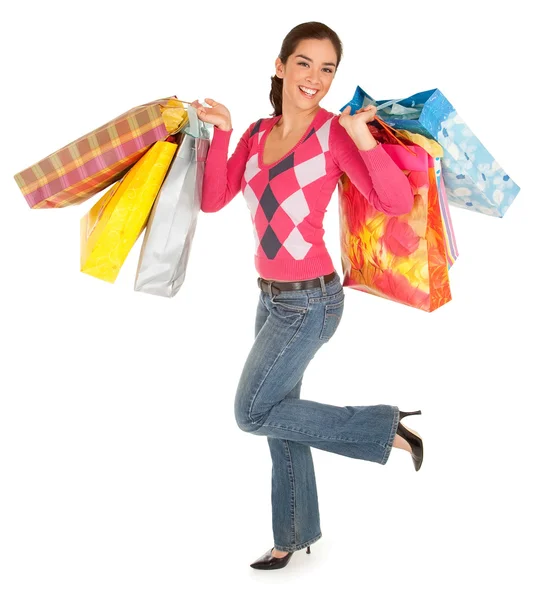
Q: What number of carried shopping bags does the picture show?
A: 6